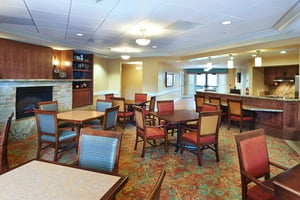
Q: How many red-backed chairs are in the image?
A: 5